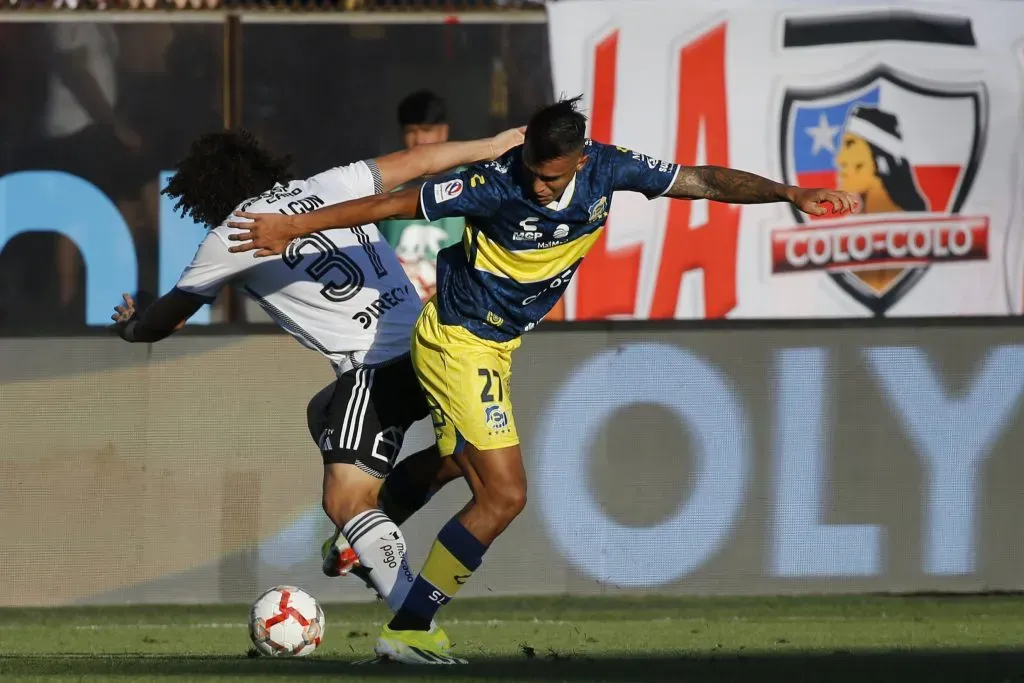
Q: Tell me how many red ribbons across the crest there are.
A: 1